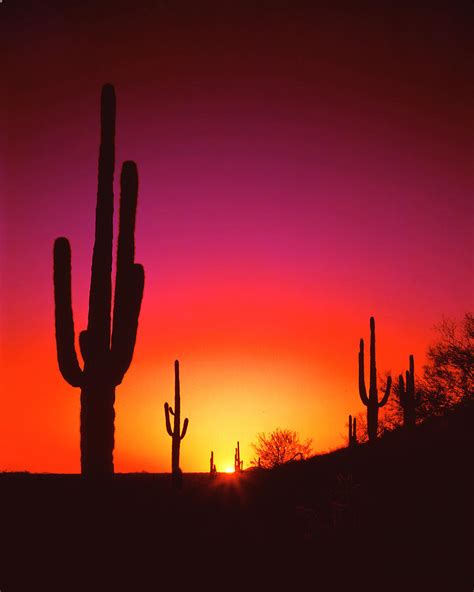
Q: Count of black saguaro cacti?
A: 7